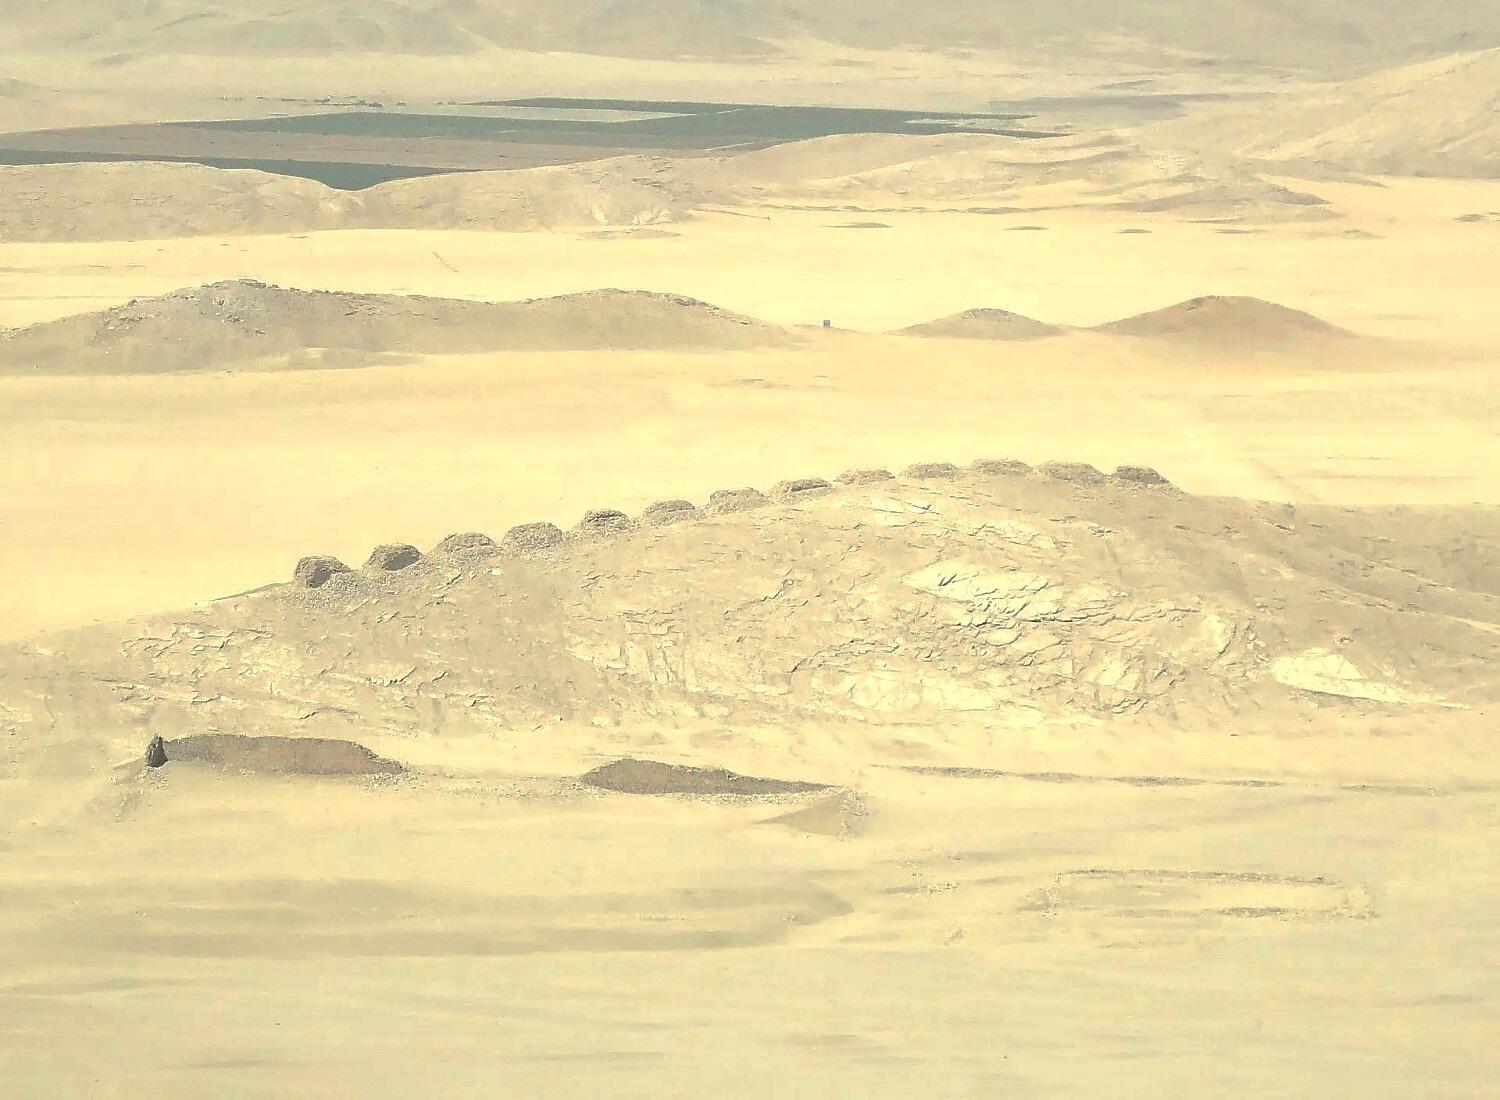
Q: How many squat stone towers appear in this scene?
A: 13